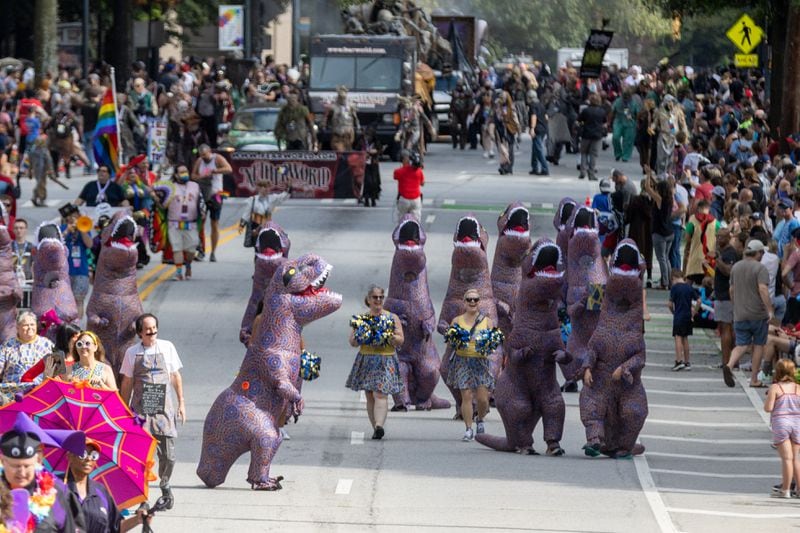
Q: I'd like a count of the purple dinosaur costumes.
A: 12